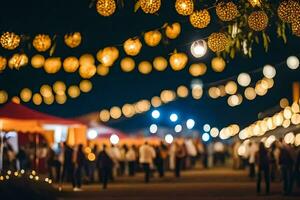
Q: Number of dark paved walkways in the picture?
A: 1